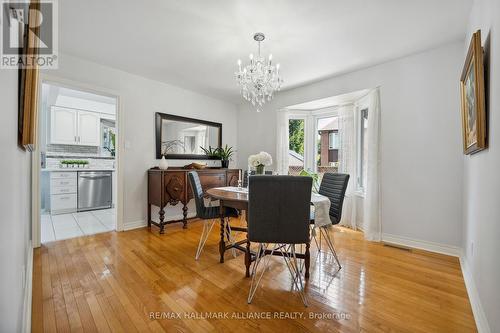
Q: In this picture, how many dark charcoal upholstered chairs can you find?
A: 4